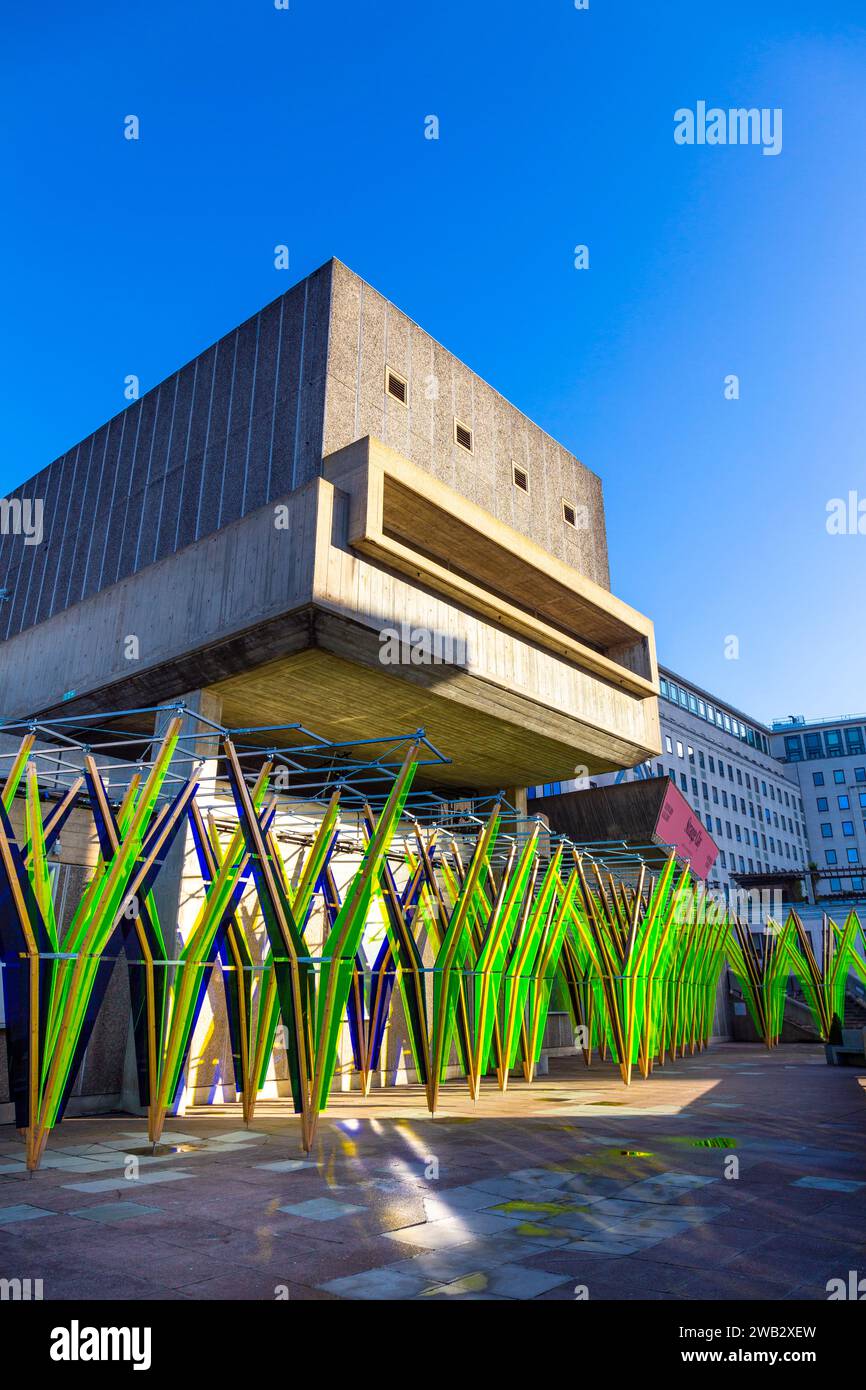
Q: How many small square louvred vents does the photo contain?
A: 4